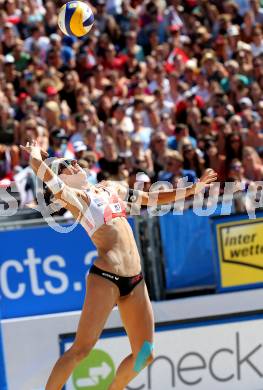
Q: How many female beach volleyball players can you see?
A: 1